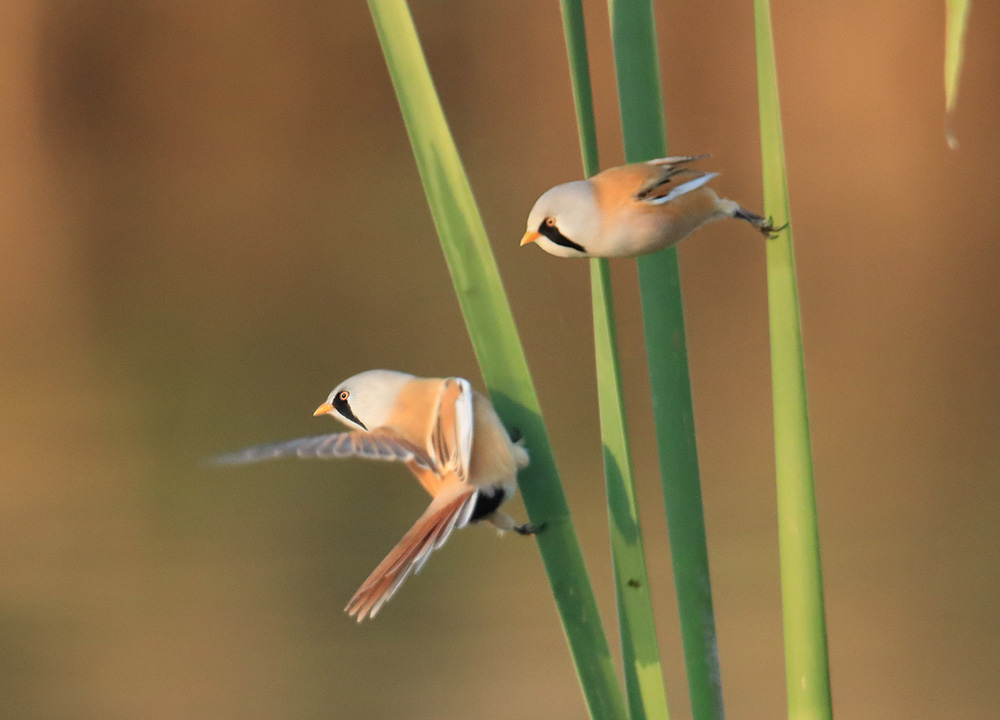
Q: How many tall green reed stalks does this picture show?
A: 4